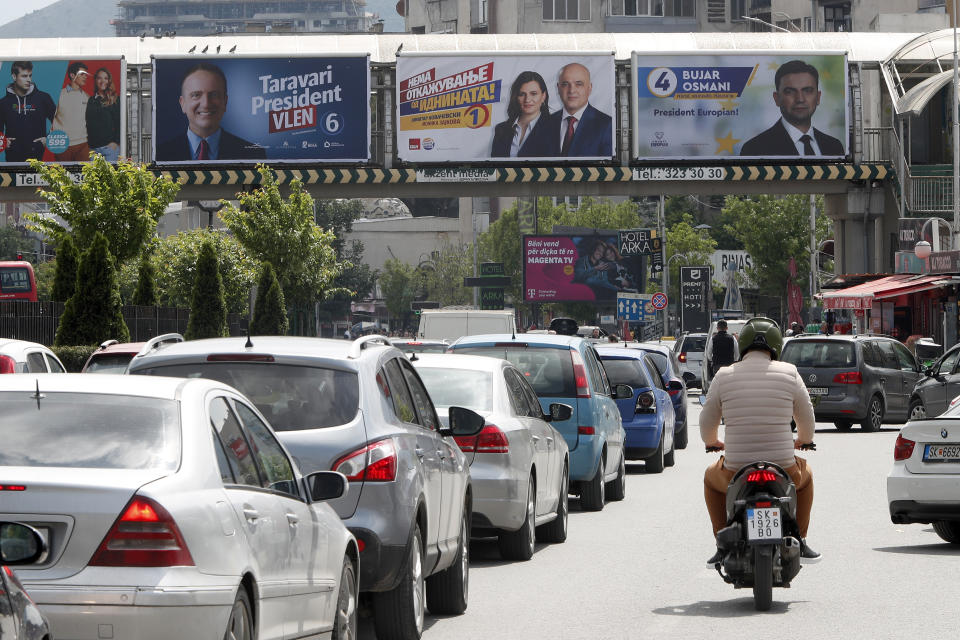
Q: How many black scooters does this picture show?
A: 1